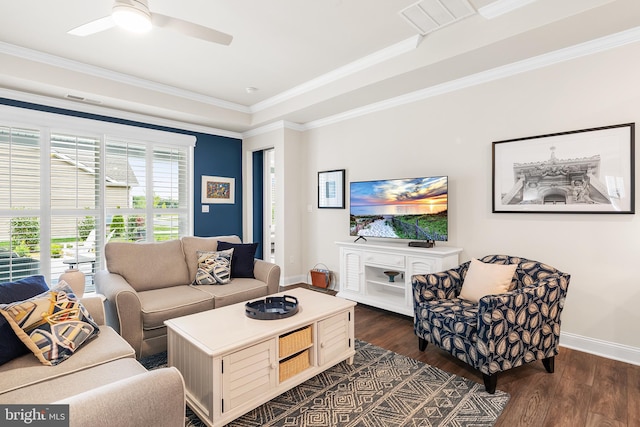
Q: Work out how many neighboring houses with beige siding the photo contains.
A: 1